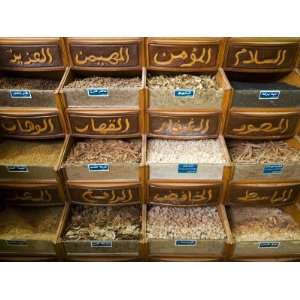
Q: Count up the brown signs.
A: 12